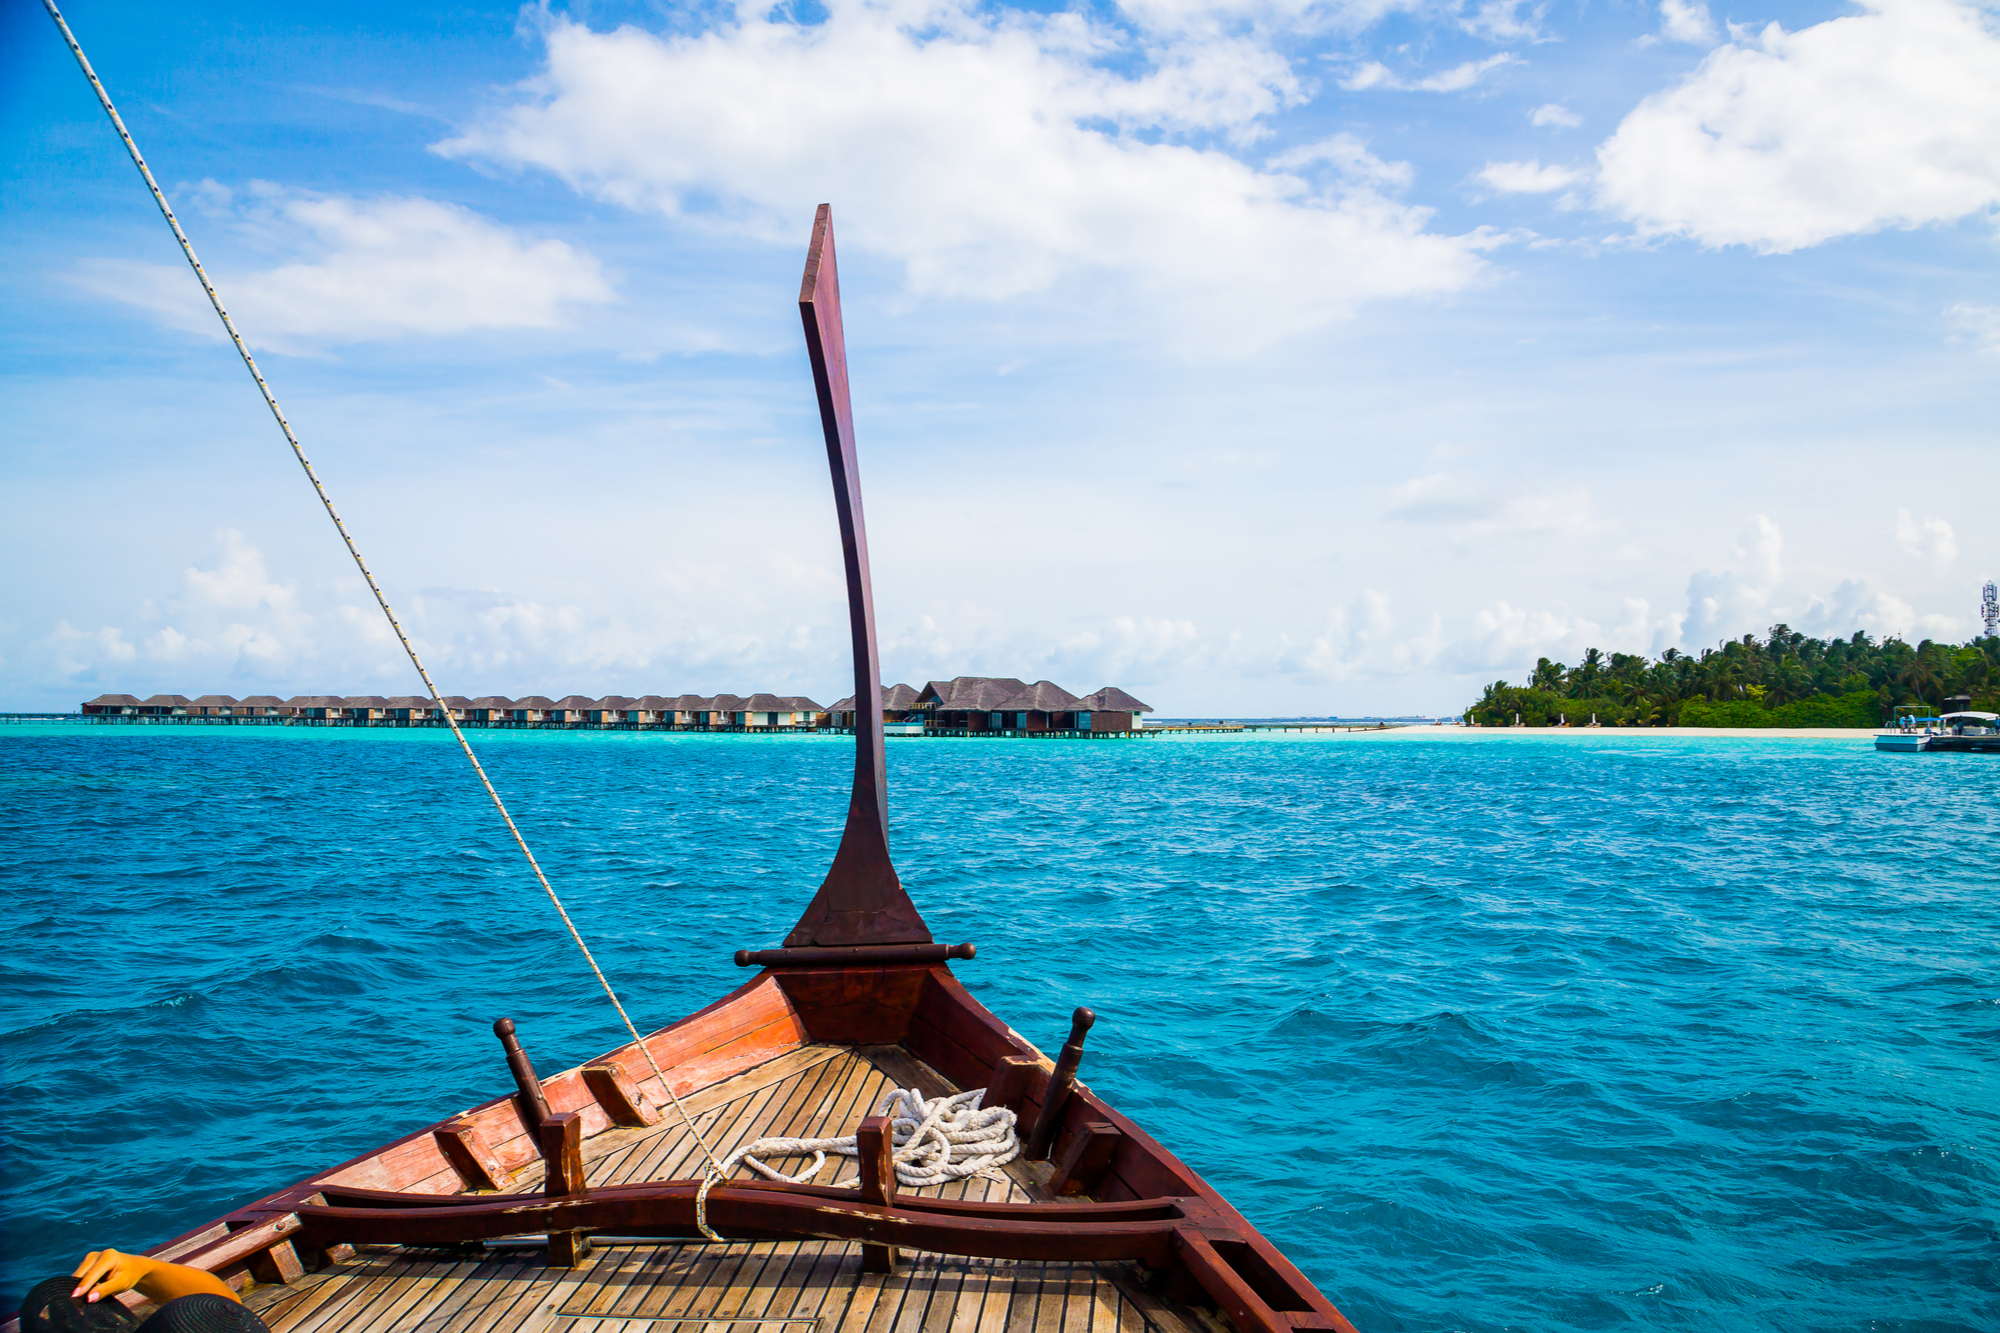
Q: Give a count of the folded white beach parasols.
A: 6